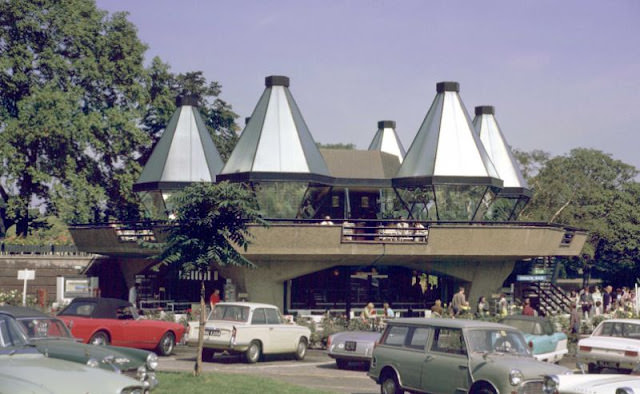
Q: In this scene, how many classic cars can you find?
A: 9